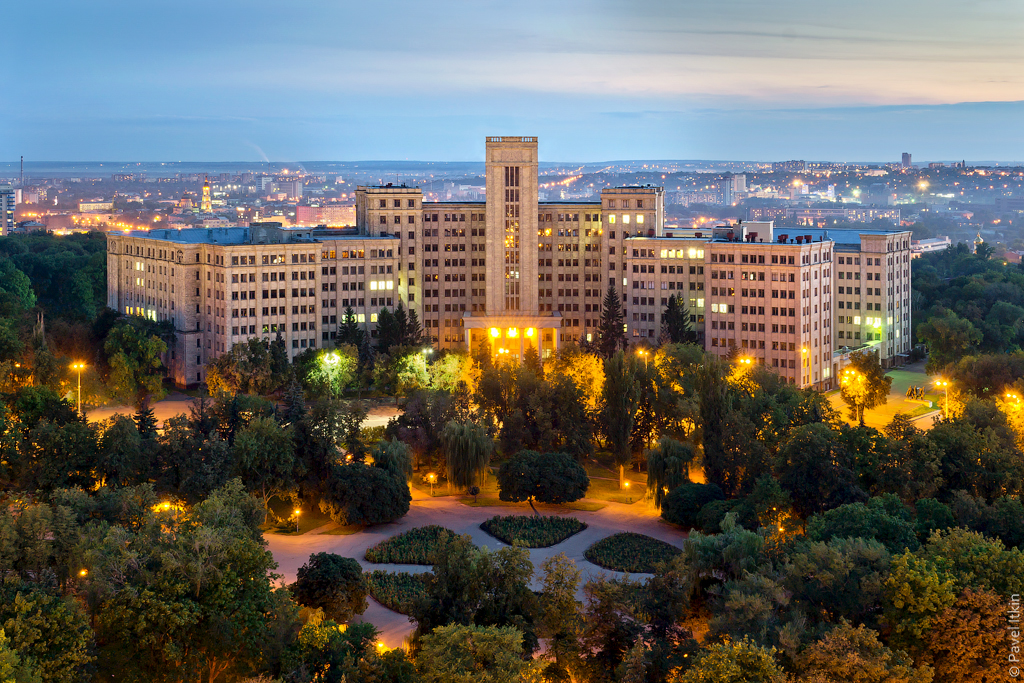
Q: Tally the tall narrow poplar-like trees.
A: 2